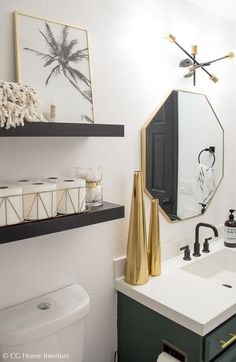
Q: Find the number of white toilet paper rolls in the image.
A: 6